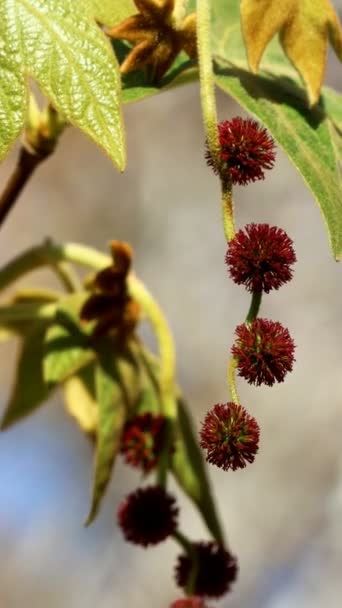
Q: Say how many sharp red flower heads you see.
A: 4